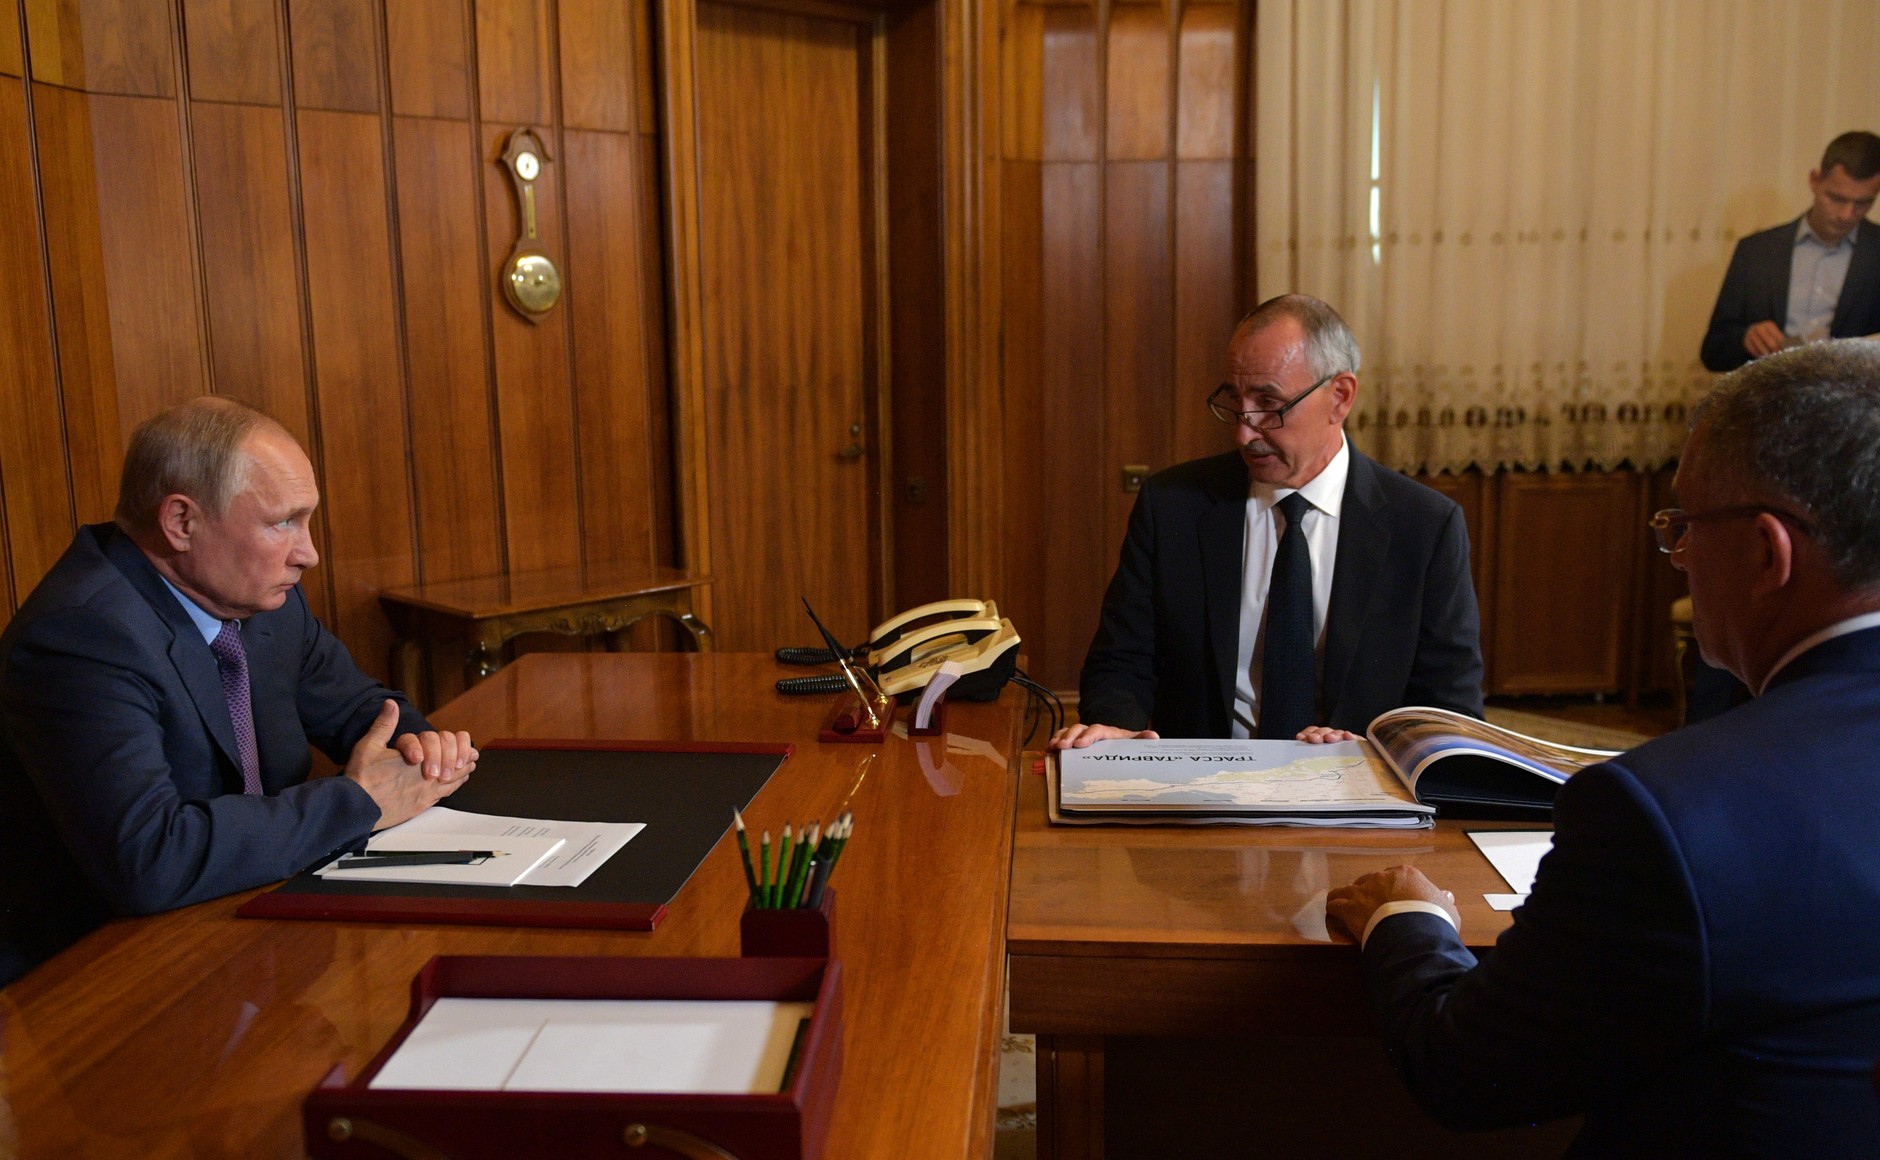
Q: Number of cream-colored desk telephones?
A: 2